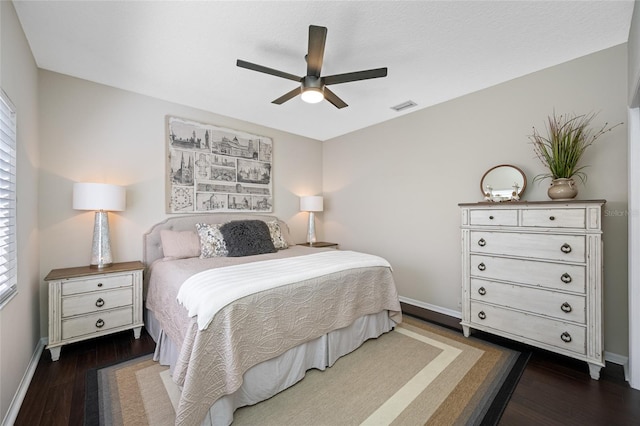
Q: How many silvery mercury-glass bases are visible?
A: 2